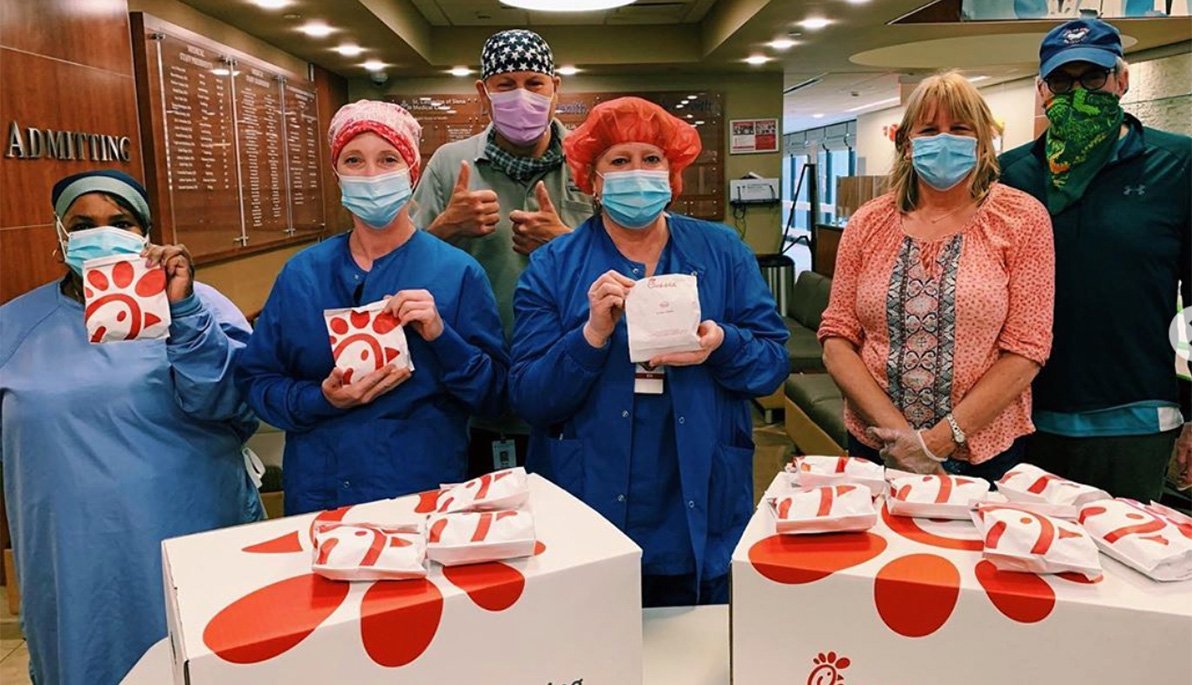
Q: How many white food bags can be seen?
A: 12